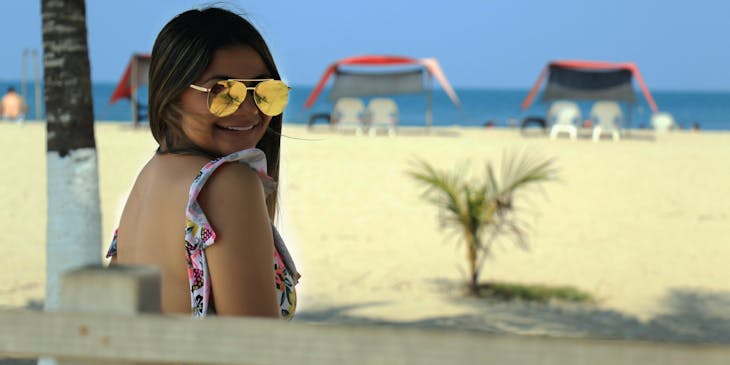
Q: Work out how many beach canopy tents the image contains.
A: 3